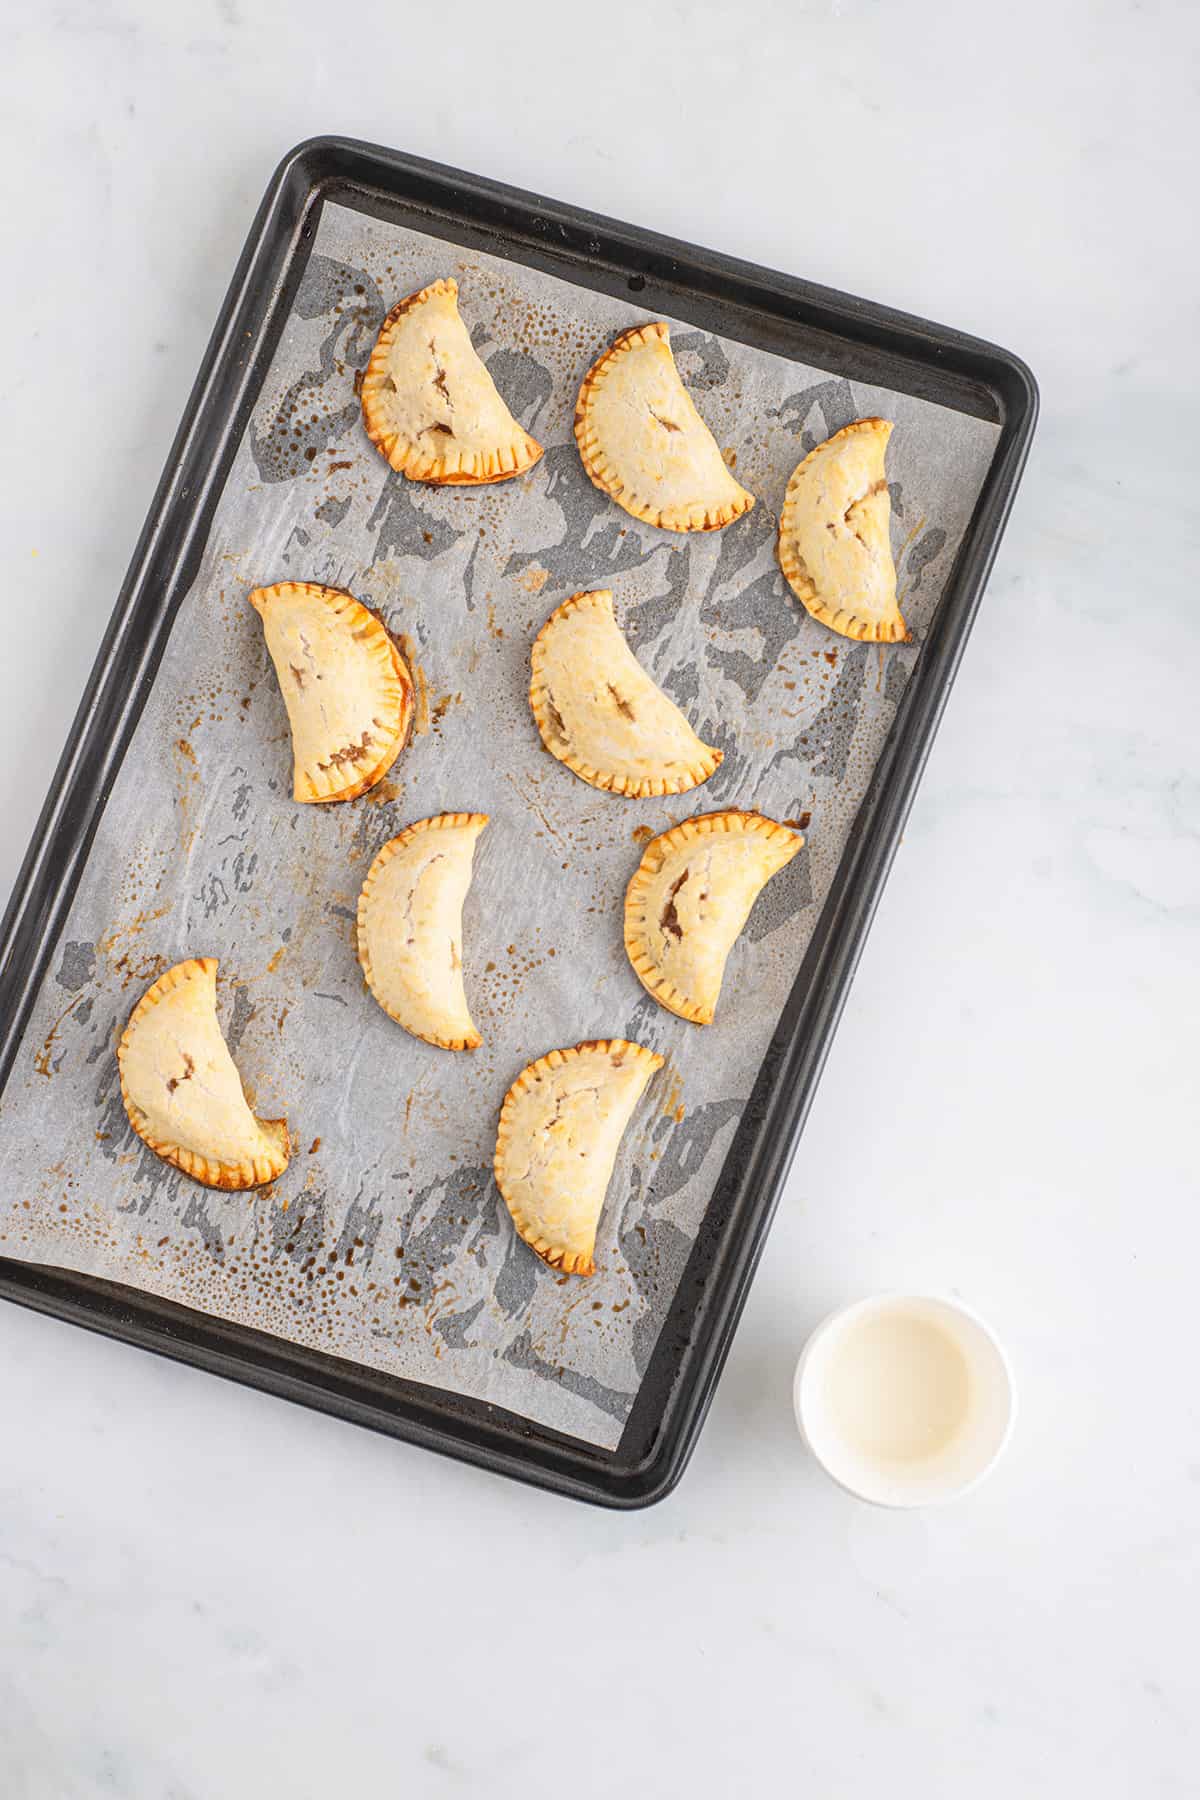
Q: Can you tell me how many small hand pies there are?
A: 9